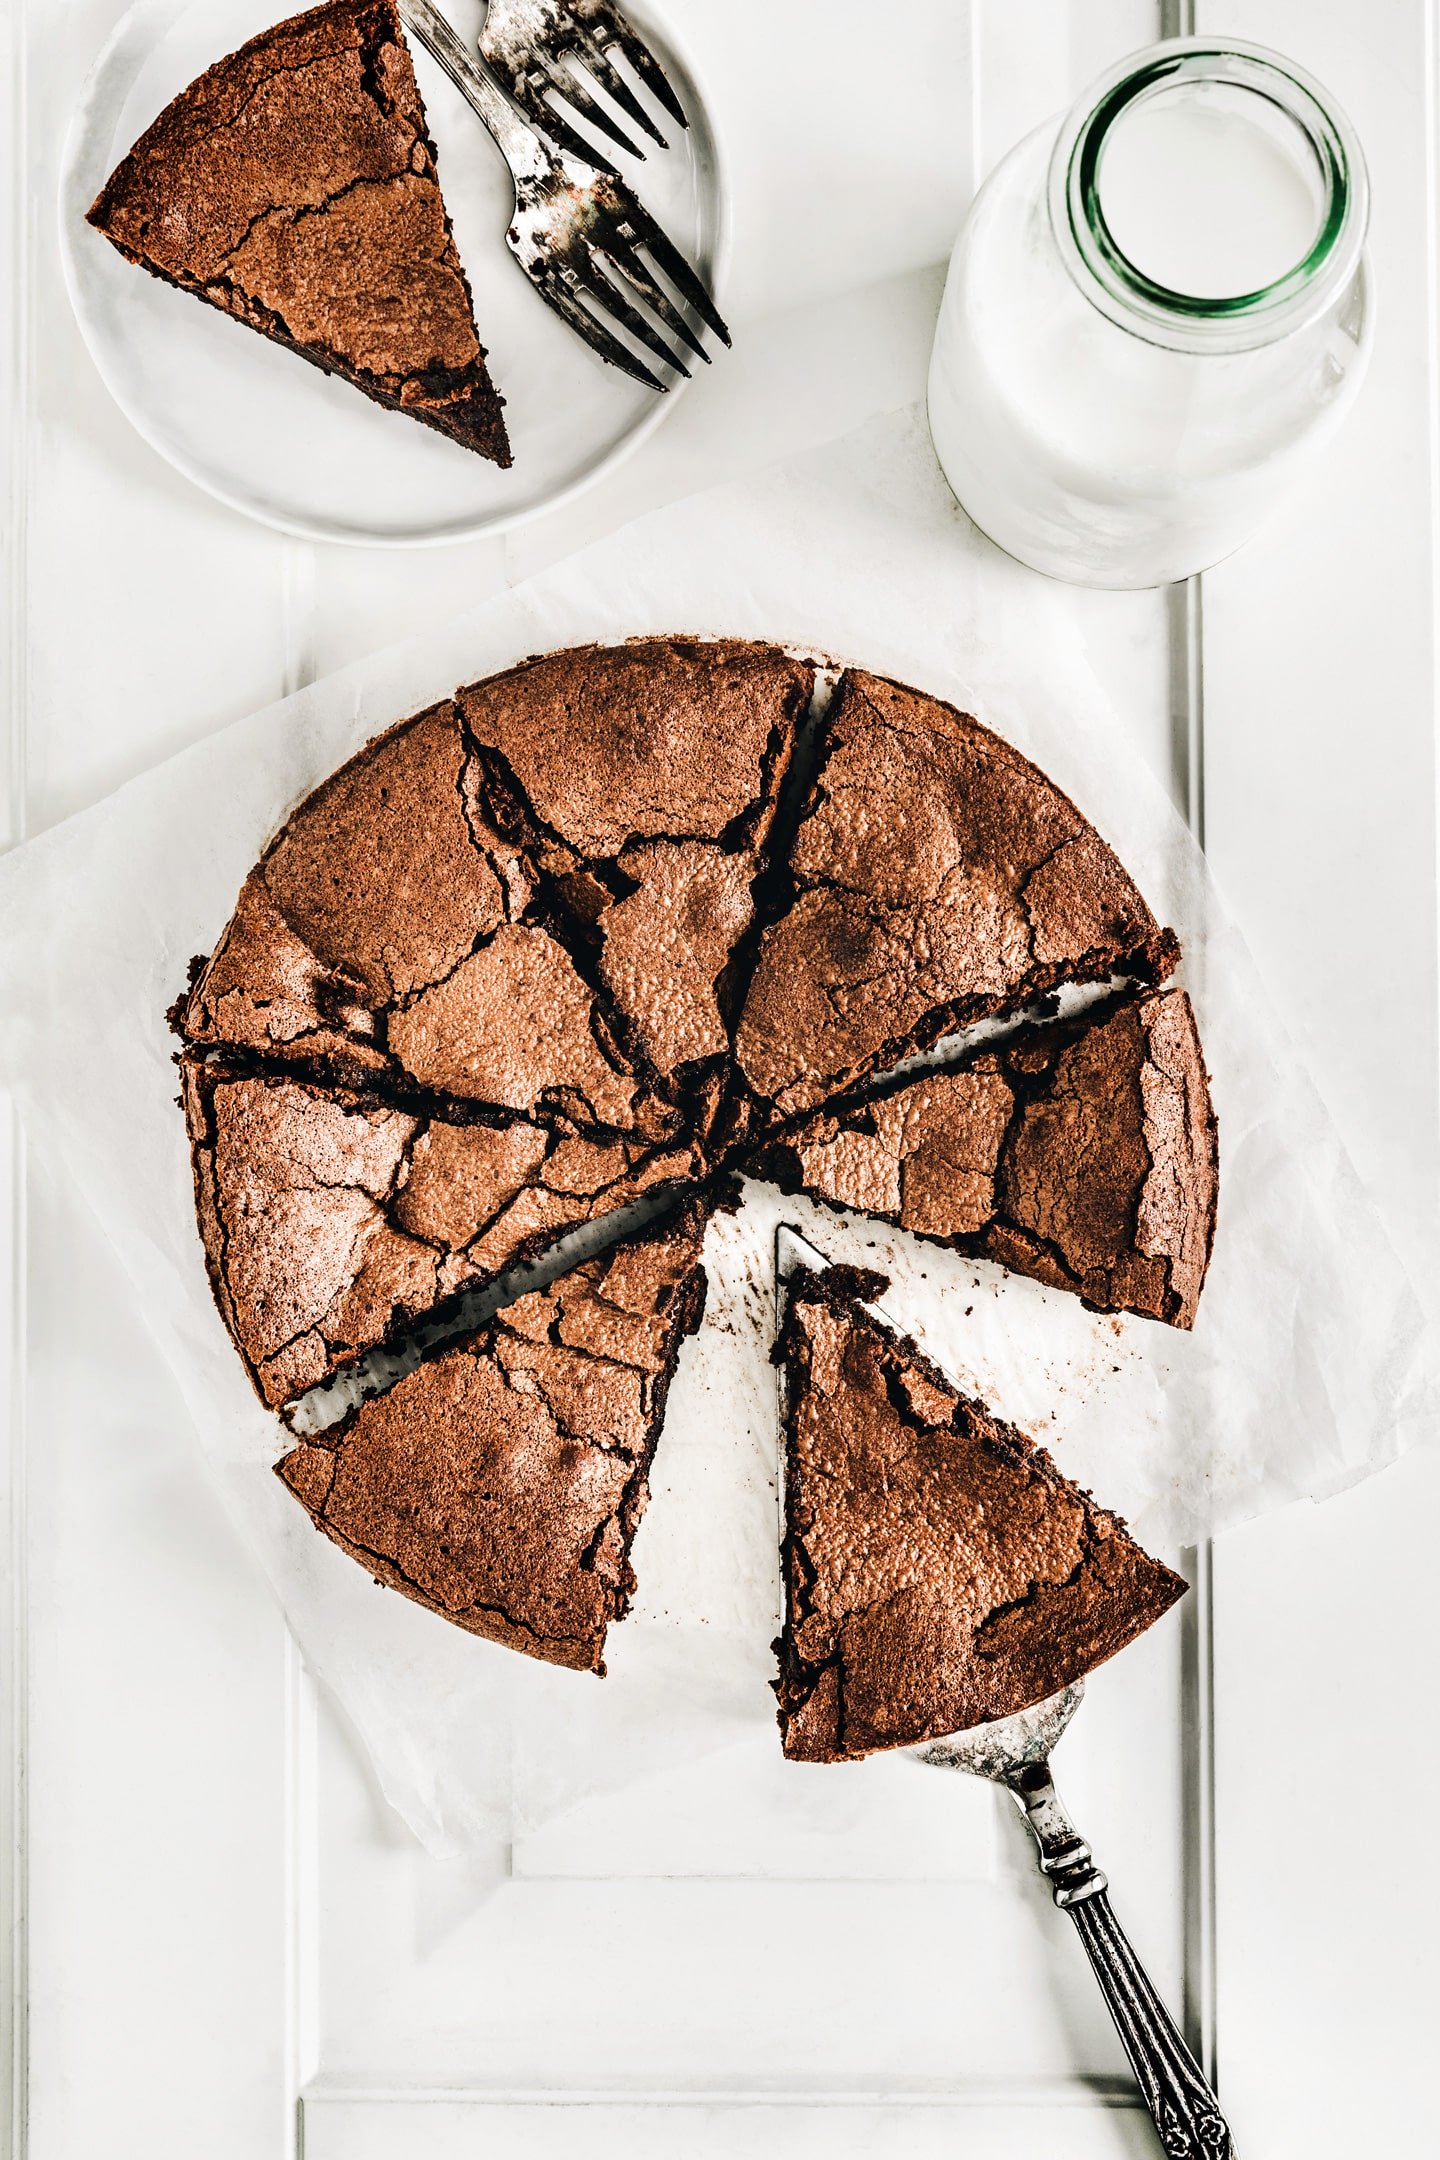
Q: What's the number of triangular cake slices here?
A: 8